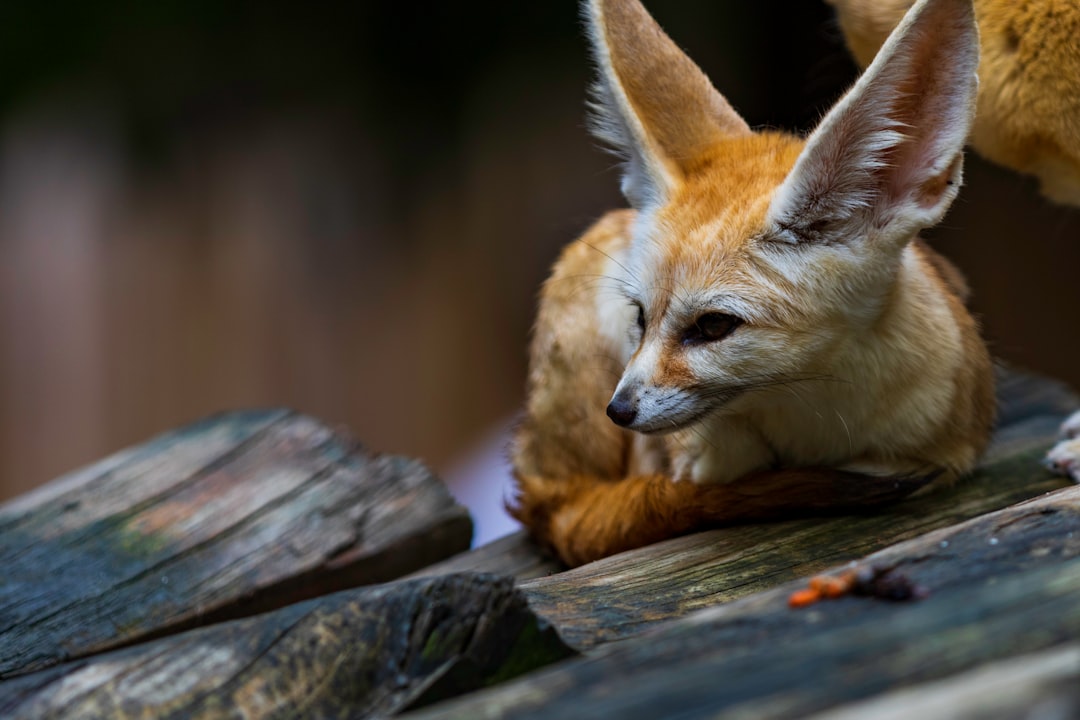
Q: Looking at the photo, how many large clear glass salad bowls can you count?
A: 0